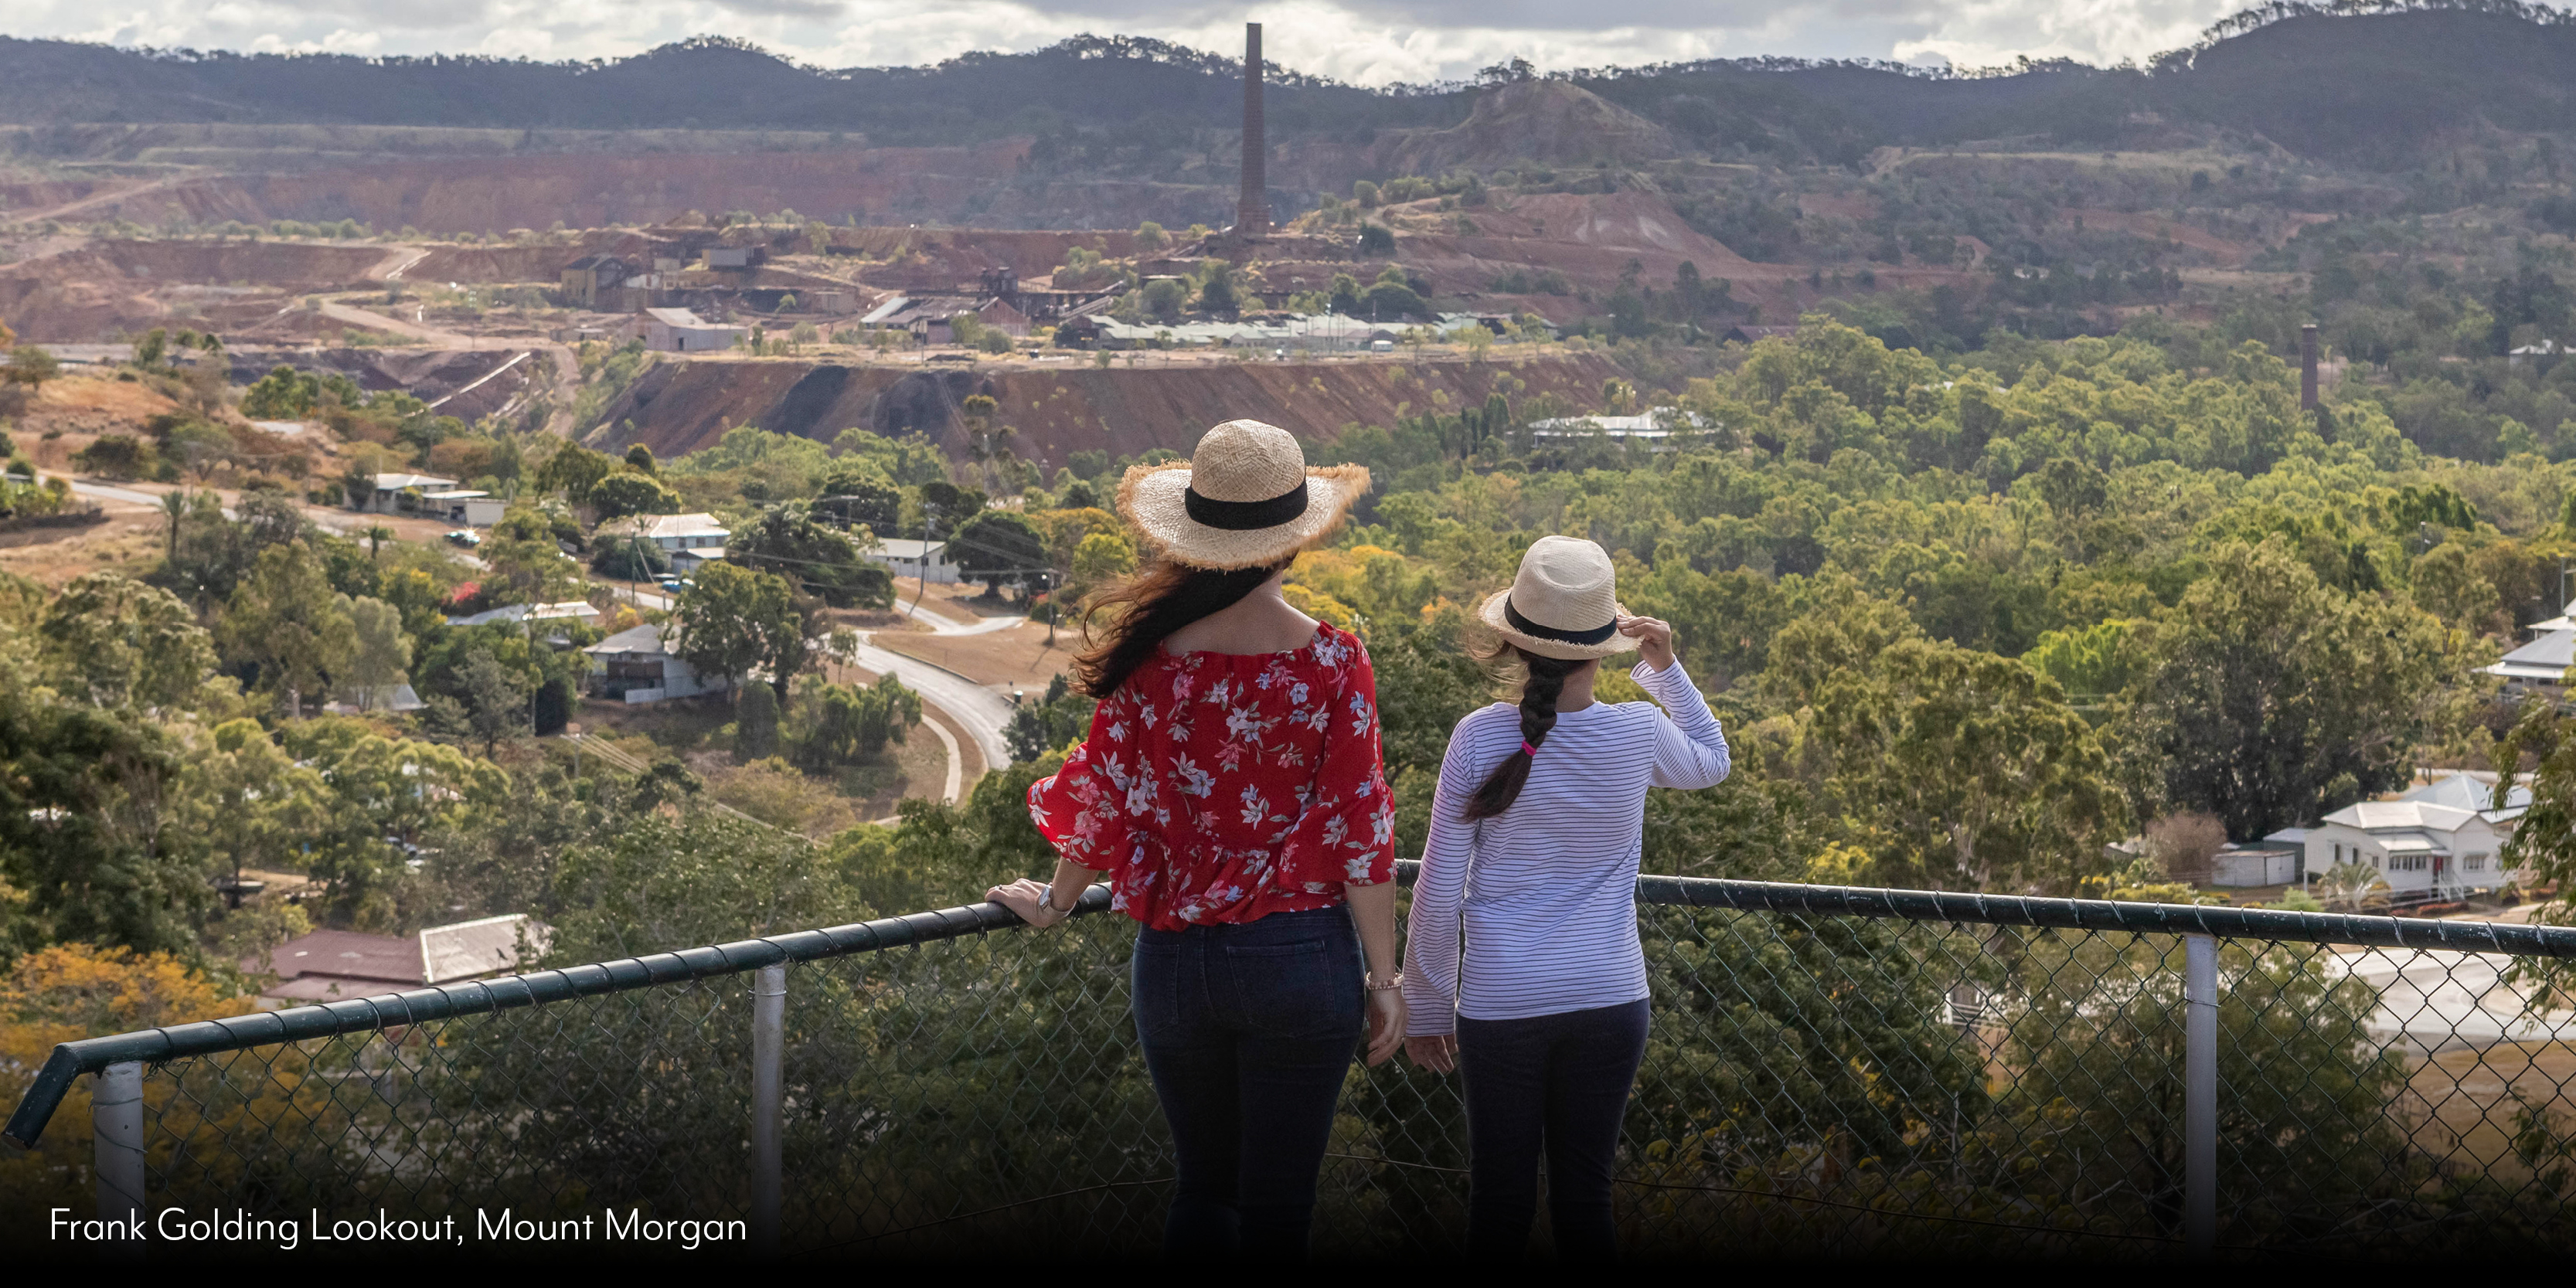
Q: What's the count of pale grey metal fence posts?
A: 3